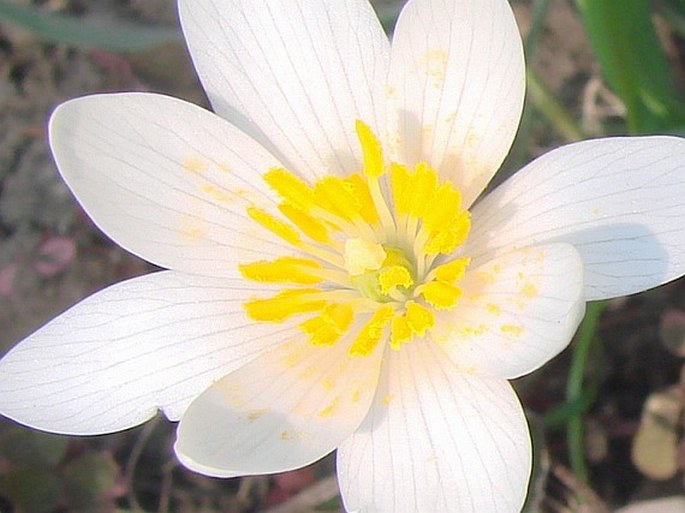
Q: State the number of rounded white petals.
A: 8